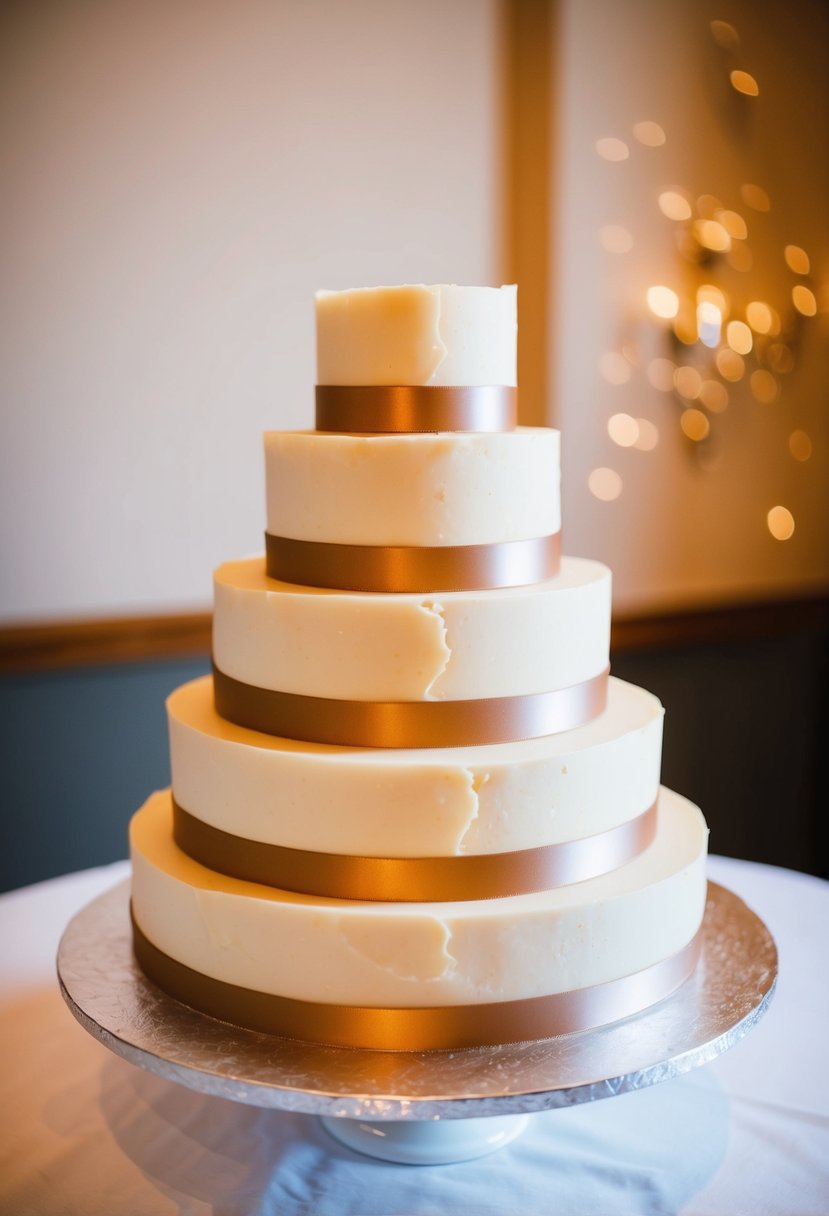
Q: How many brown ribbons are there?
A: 5